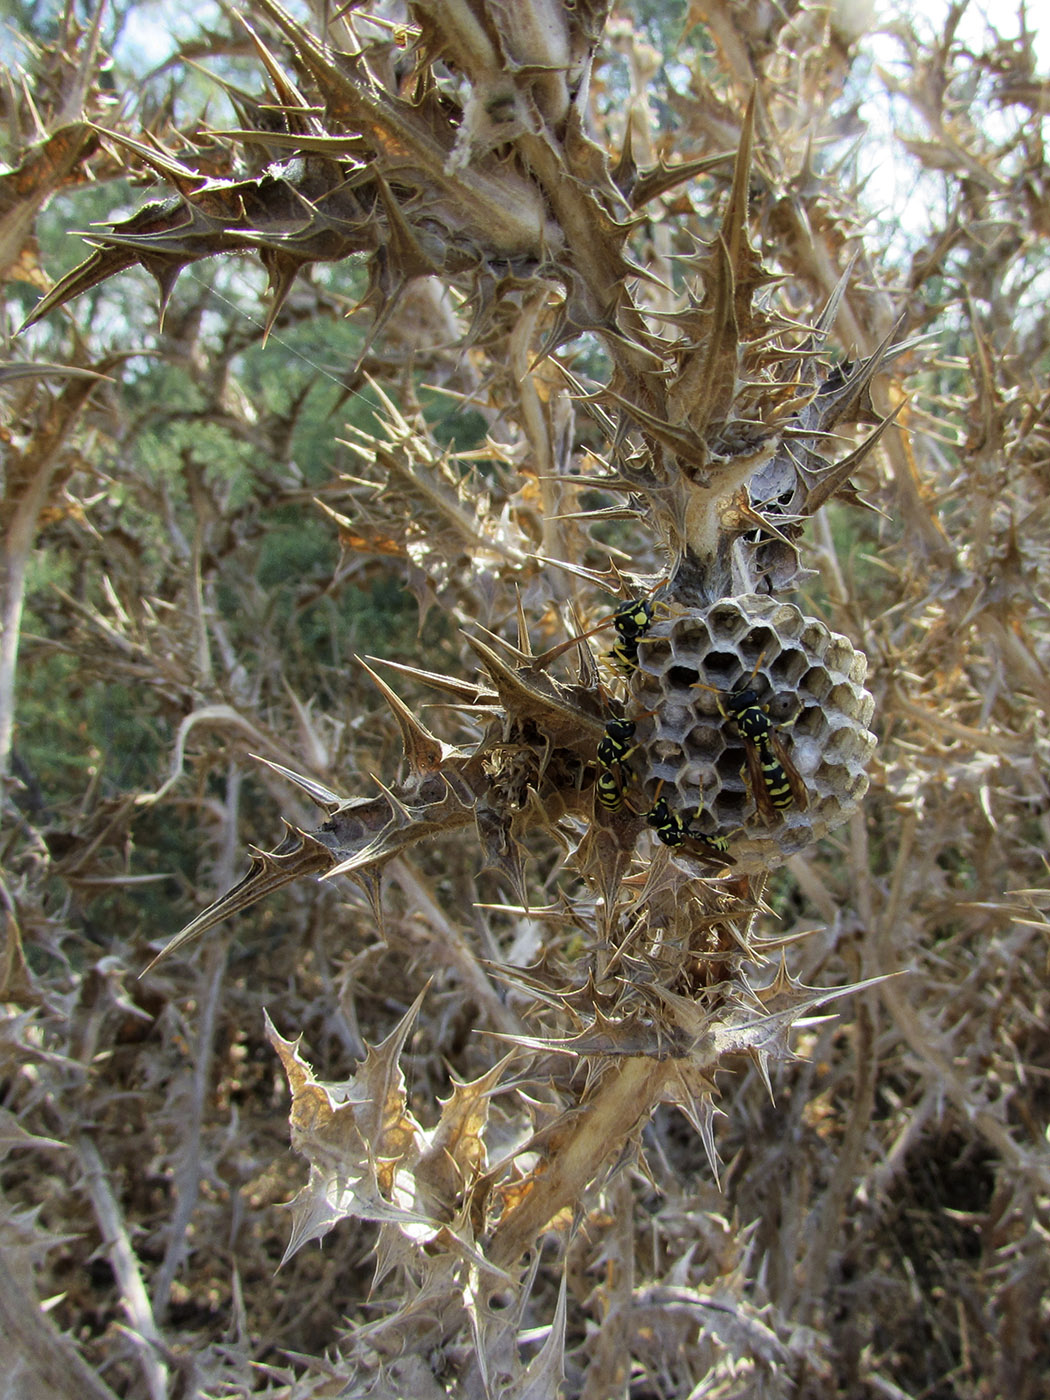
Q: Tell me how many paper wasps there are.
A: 4